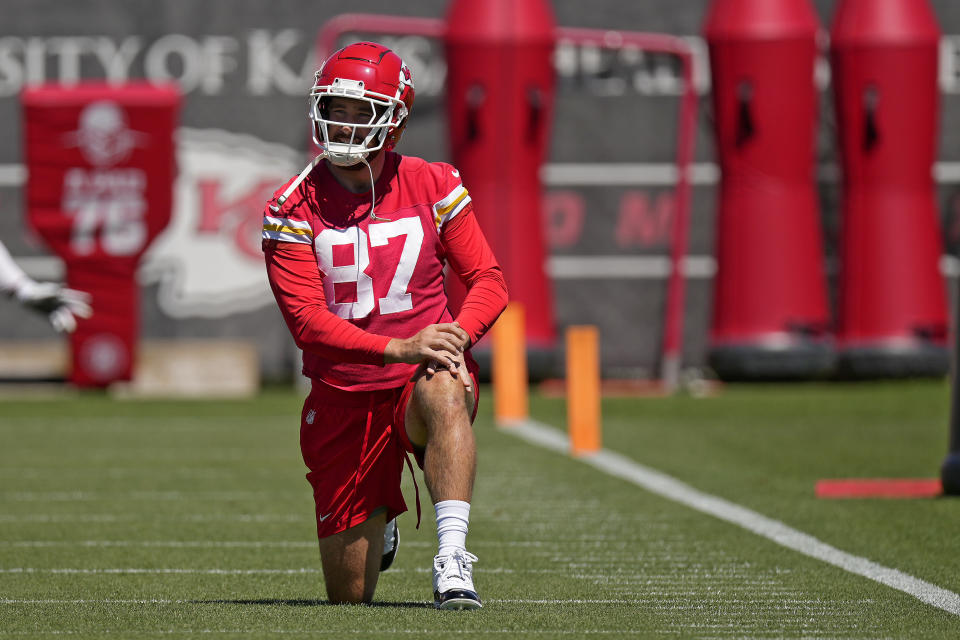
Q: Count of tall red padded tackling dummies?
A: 3